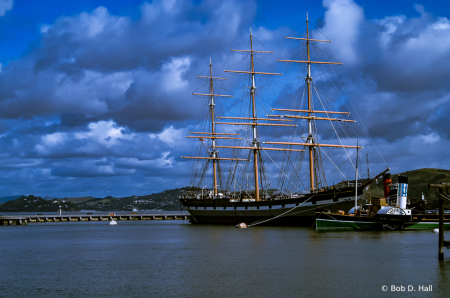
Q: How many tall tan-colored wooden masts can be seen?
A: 3